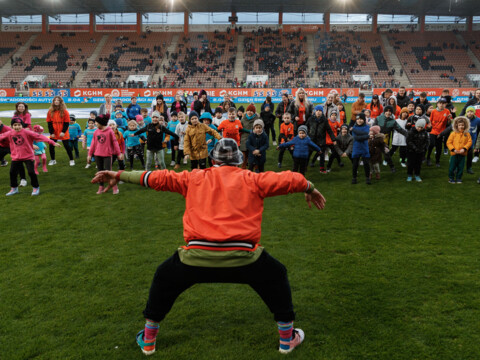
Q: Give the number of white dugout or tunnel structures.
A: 5